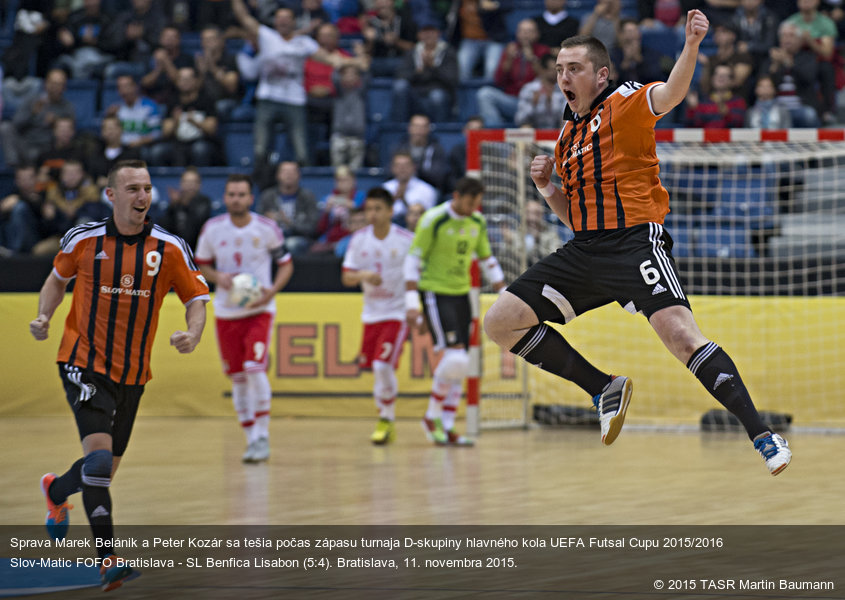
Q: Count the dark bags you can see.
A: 2